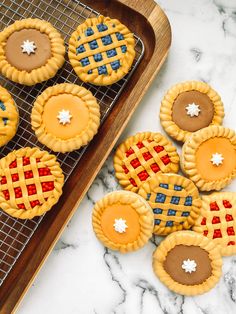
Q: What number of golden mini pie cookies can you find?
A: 12